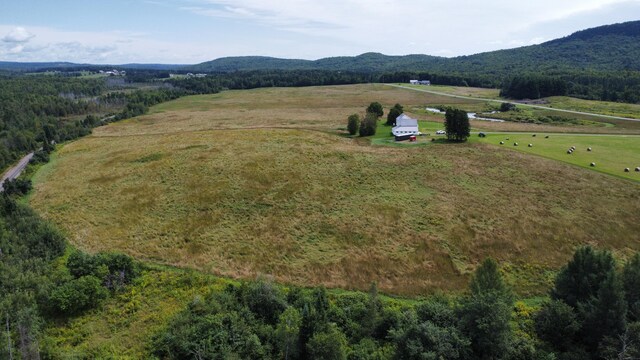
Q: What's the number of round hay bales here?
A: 13